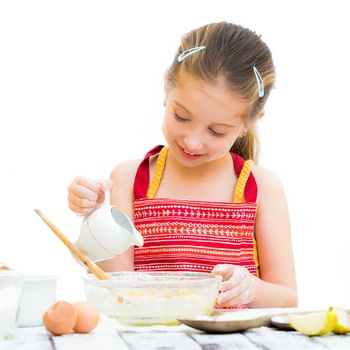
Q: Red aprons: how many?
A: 1